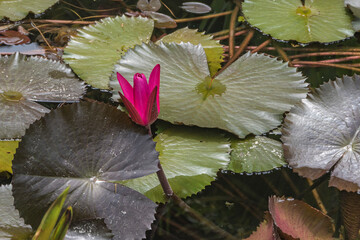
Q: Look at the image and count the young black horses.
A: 0